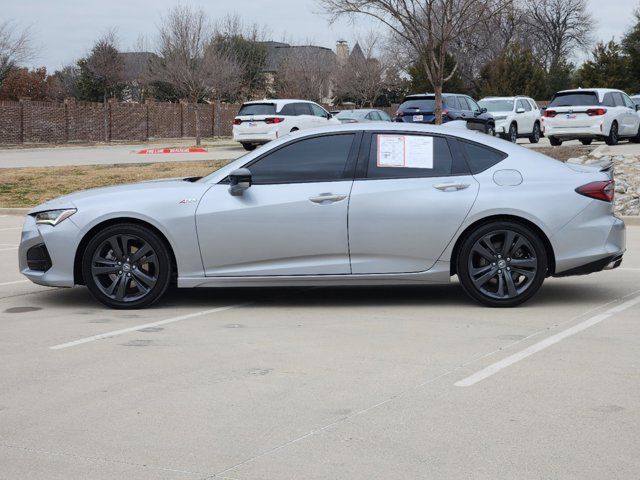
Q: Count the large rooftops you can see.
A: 2